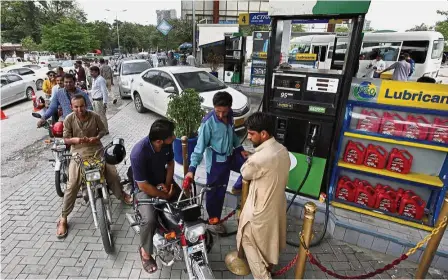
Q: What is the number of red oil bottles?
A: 15